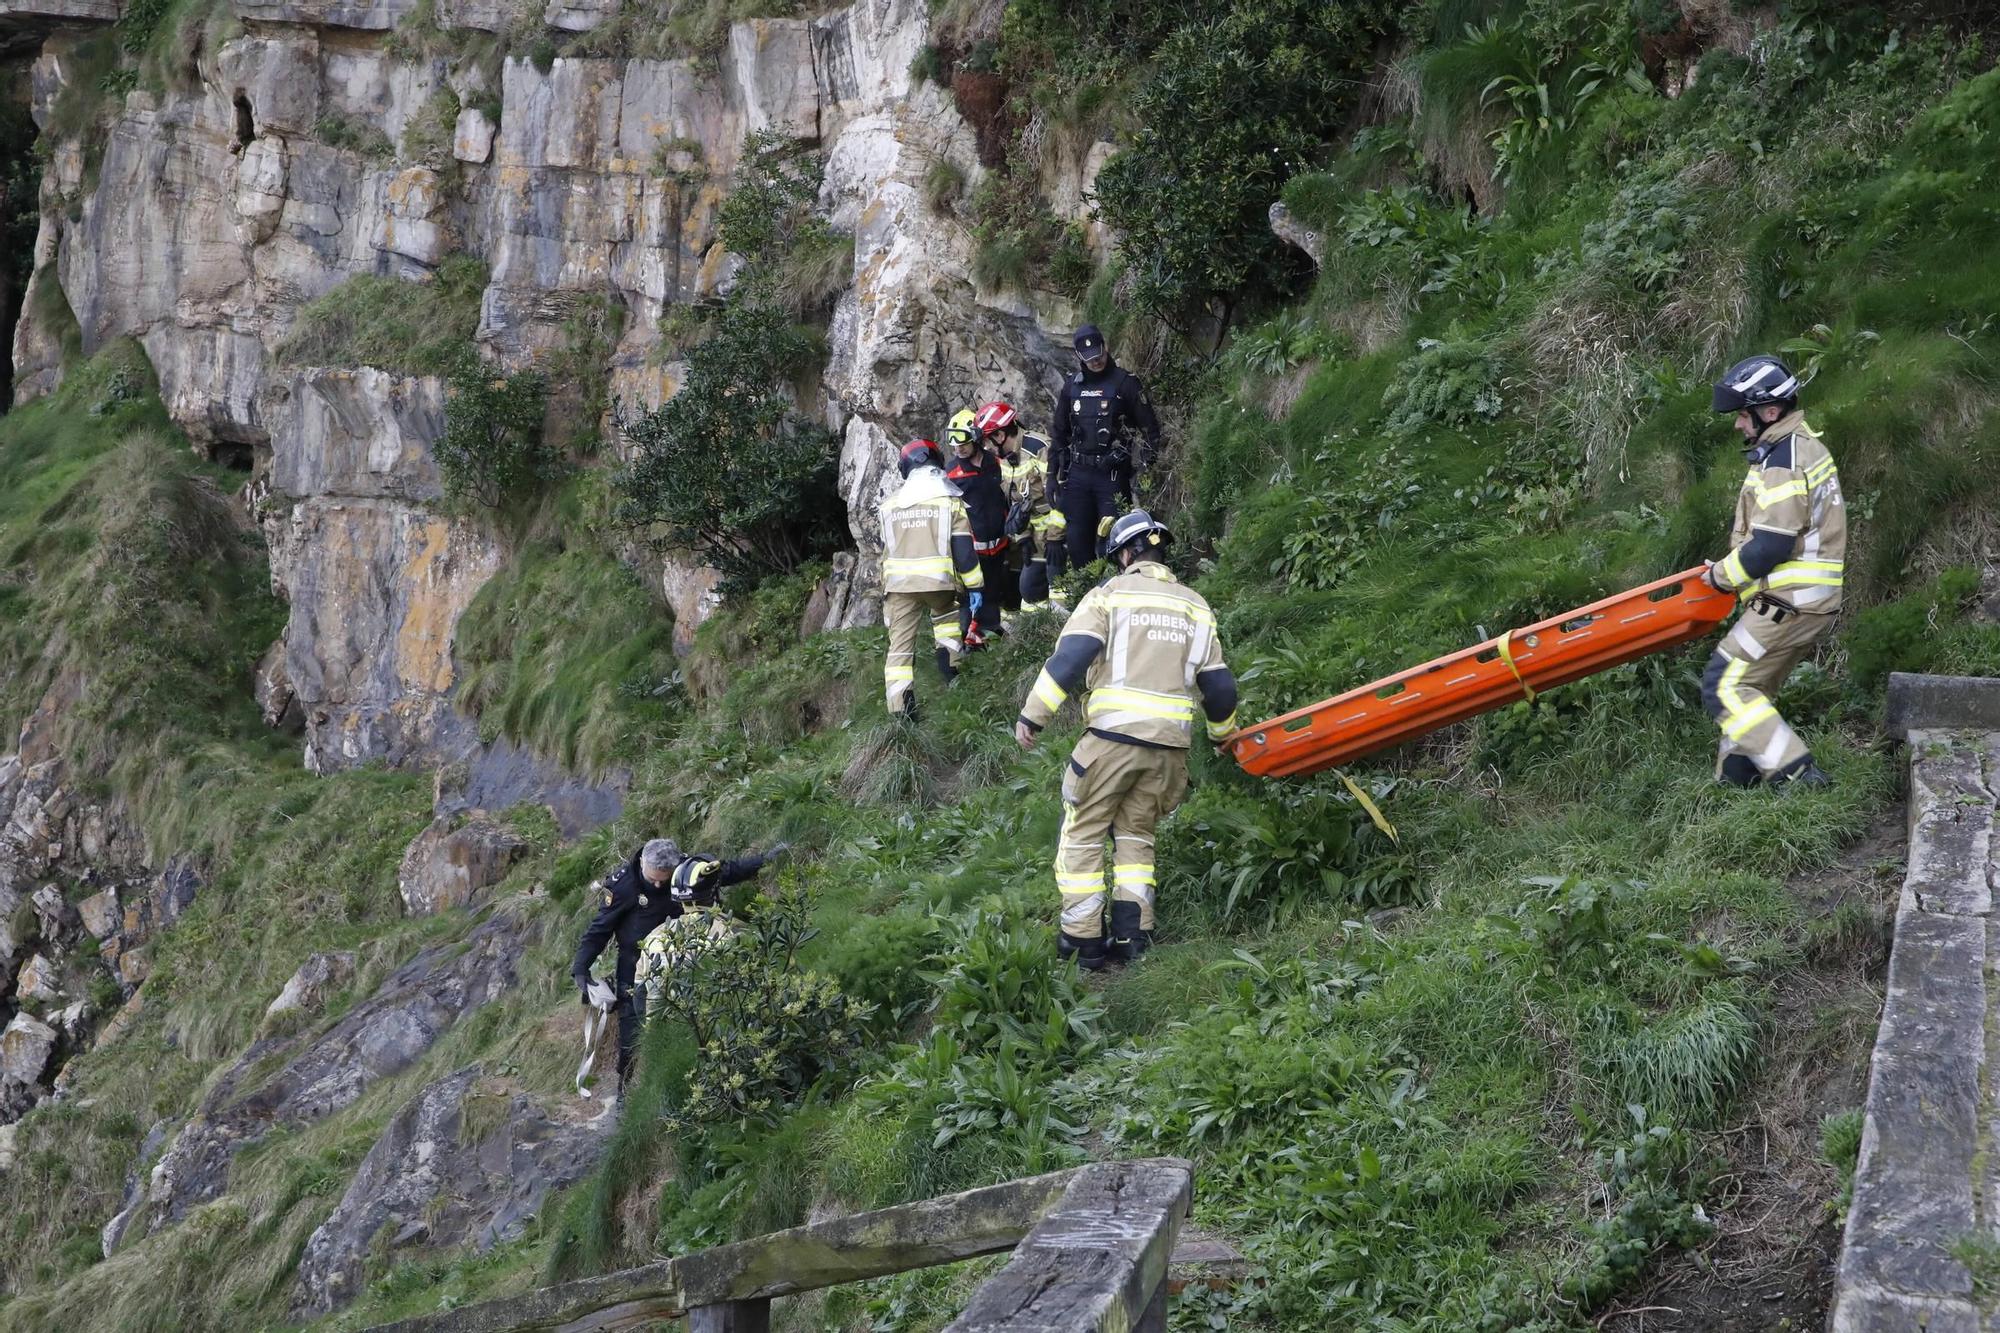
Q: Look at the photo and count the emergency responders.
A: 8